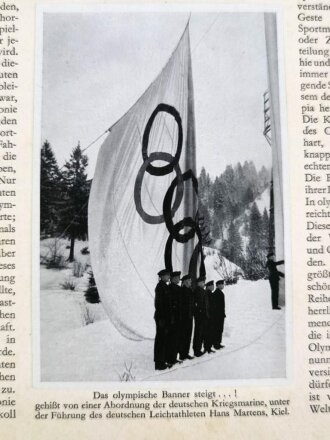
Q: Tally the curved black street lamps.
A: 0